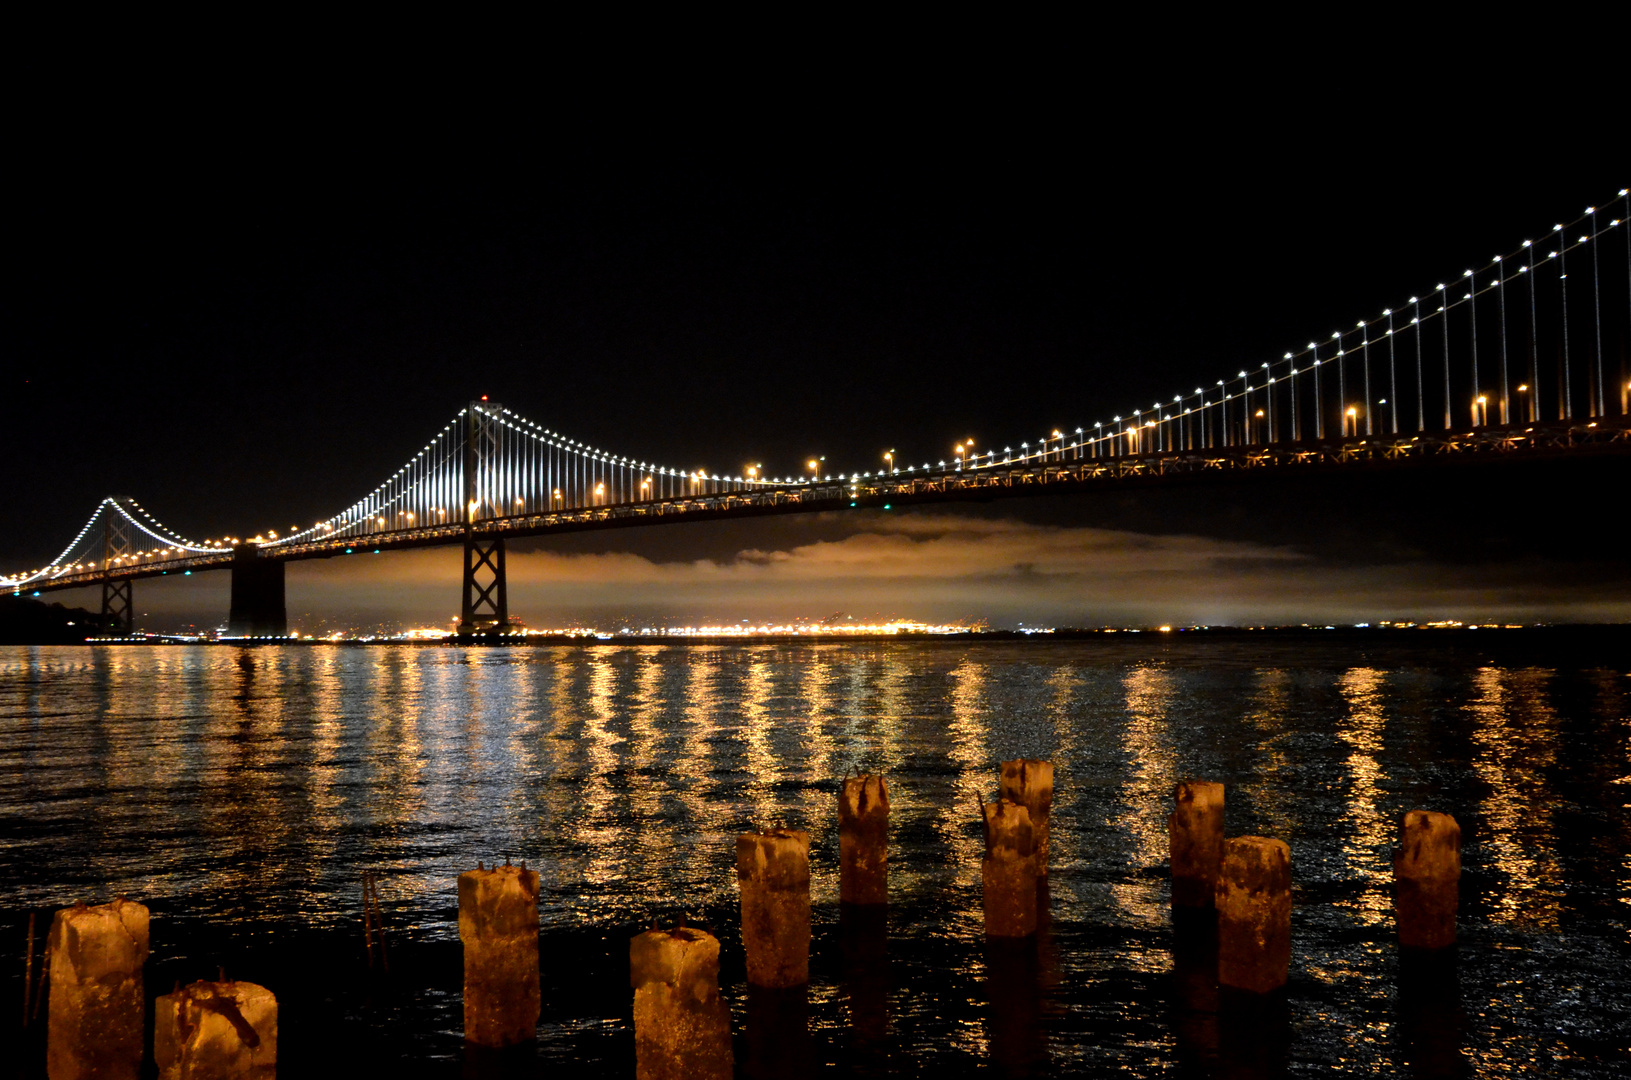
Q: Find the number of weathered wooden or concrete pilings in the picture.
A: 11